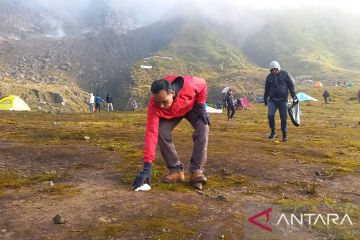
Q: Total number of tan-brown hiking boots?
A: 2